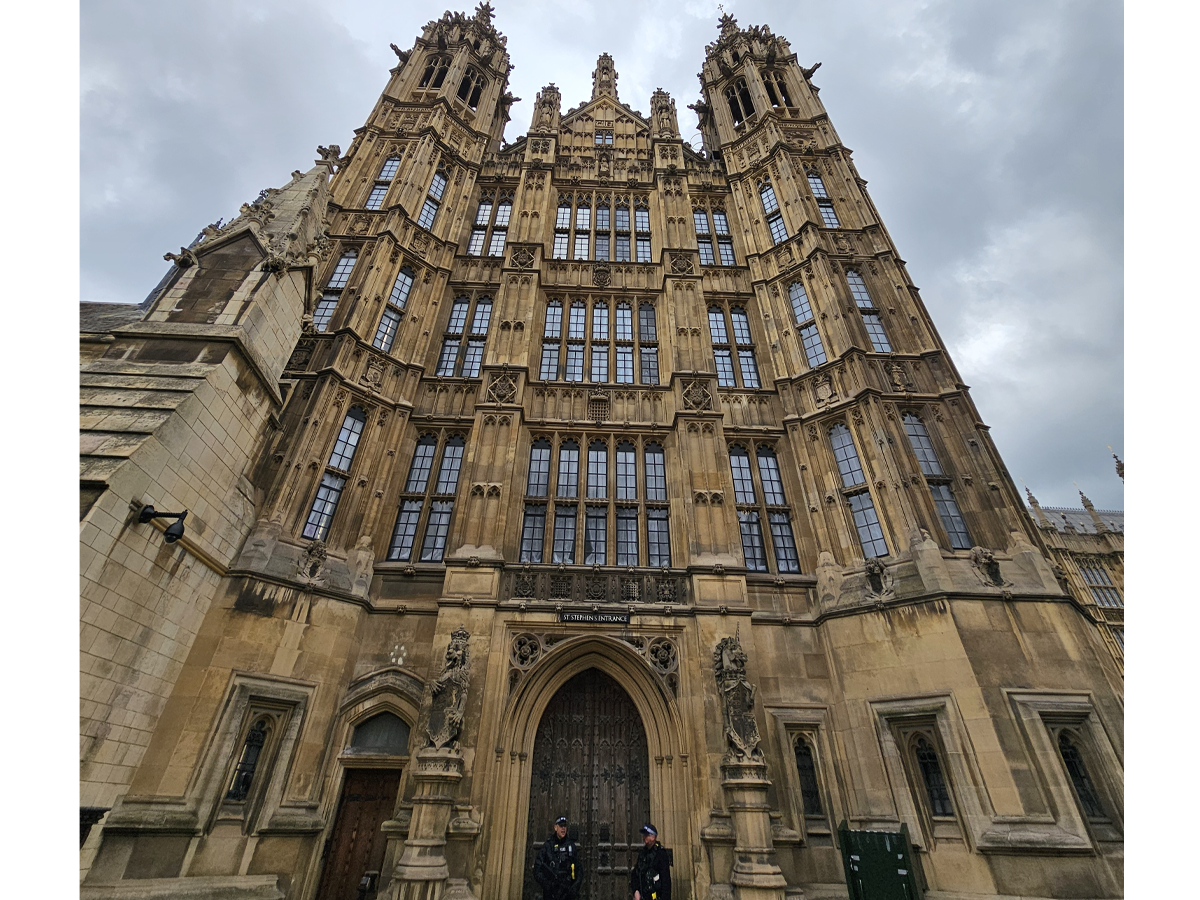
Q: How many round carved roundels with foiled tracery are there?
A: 2